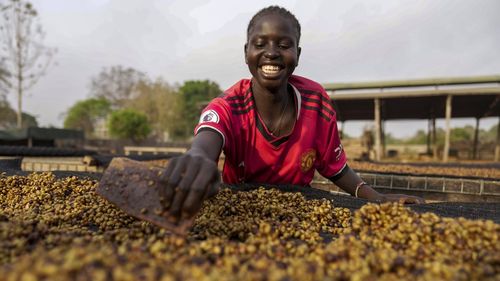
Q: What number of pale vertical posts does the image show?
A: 2